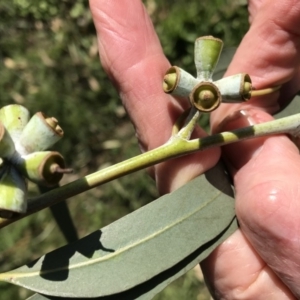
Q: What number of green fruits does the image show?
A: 9